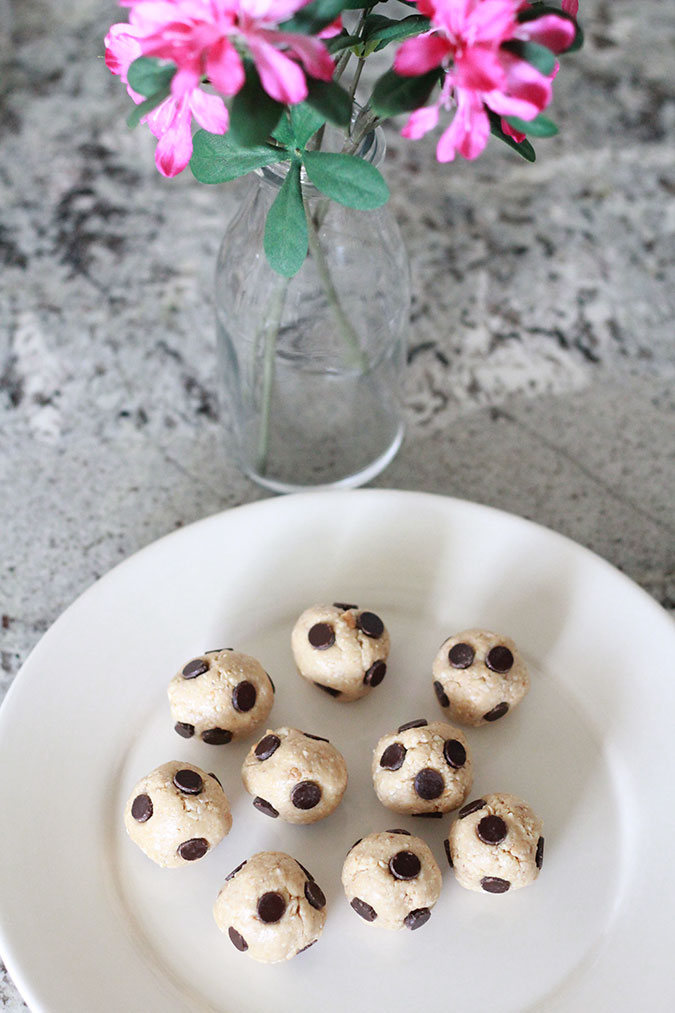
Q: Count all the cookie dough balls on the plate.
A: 9